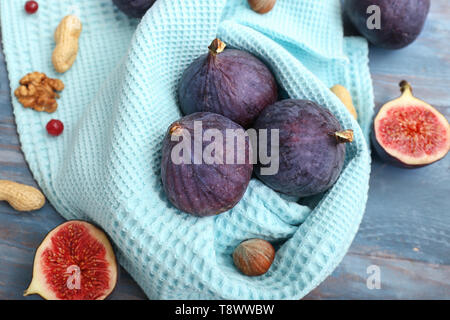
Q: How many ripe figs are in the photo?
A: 7